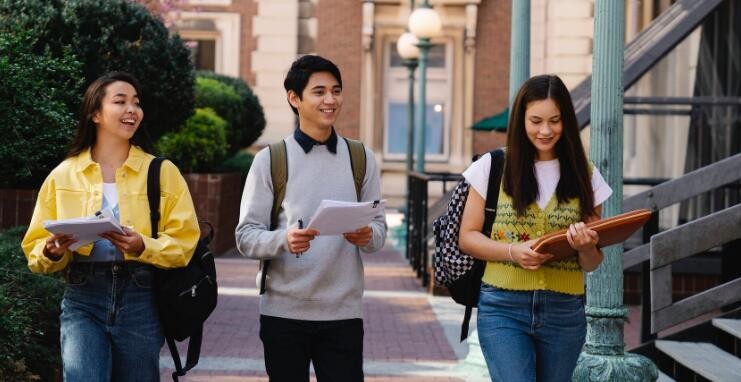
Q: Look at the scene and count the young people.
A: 3